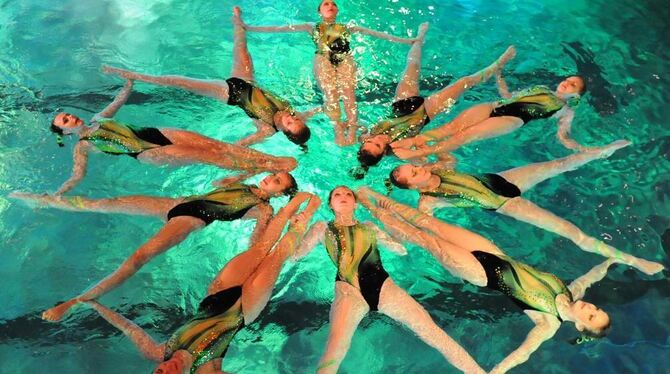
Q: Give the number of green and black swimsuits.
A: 10